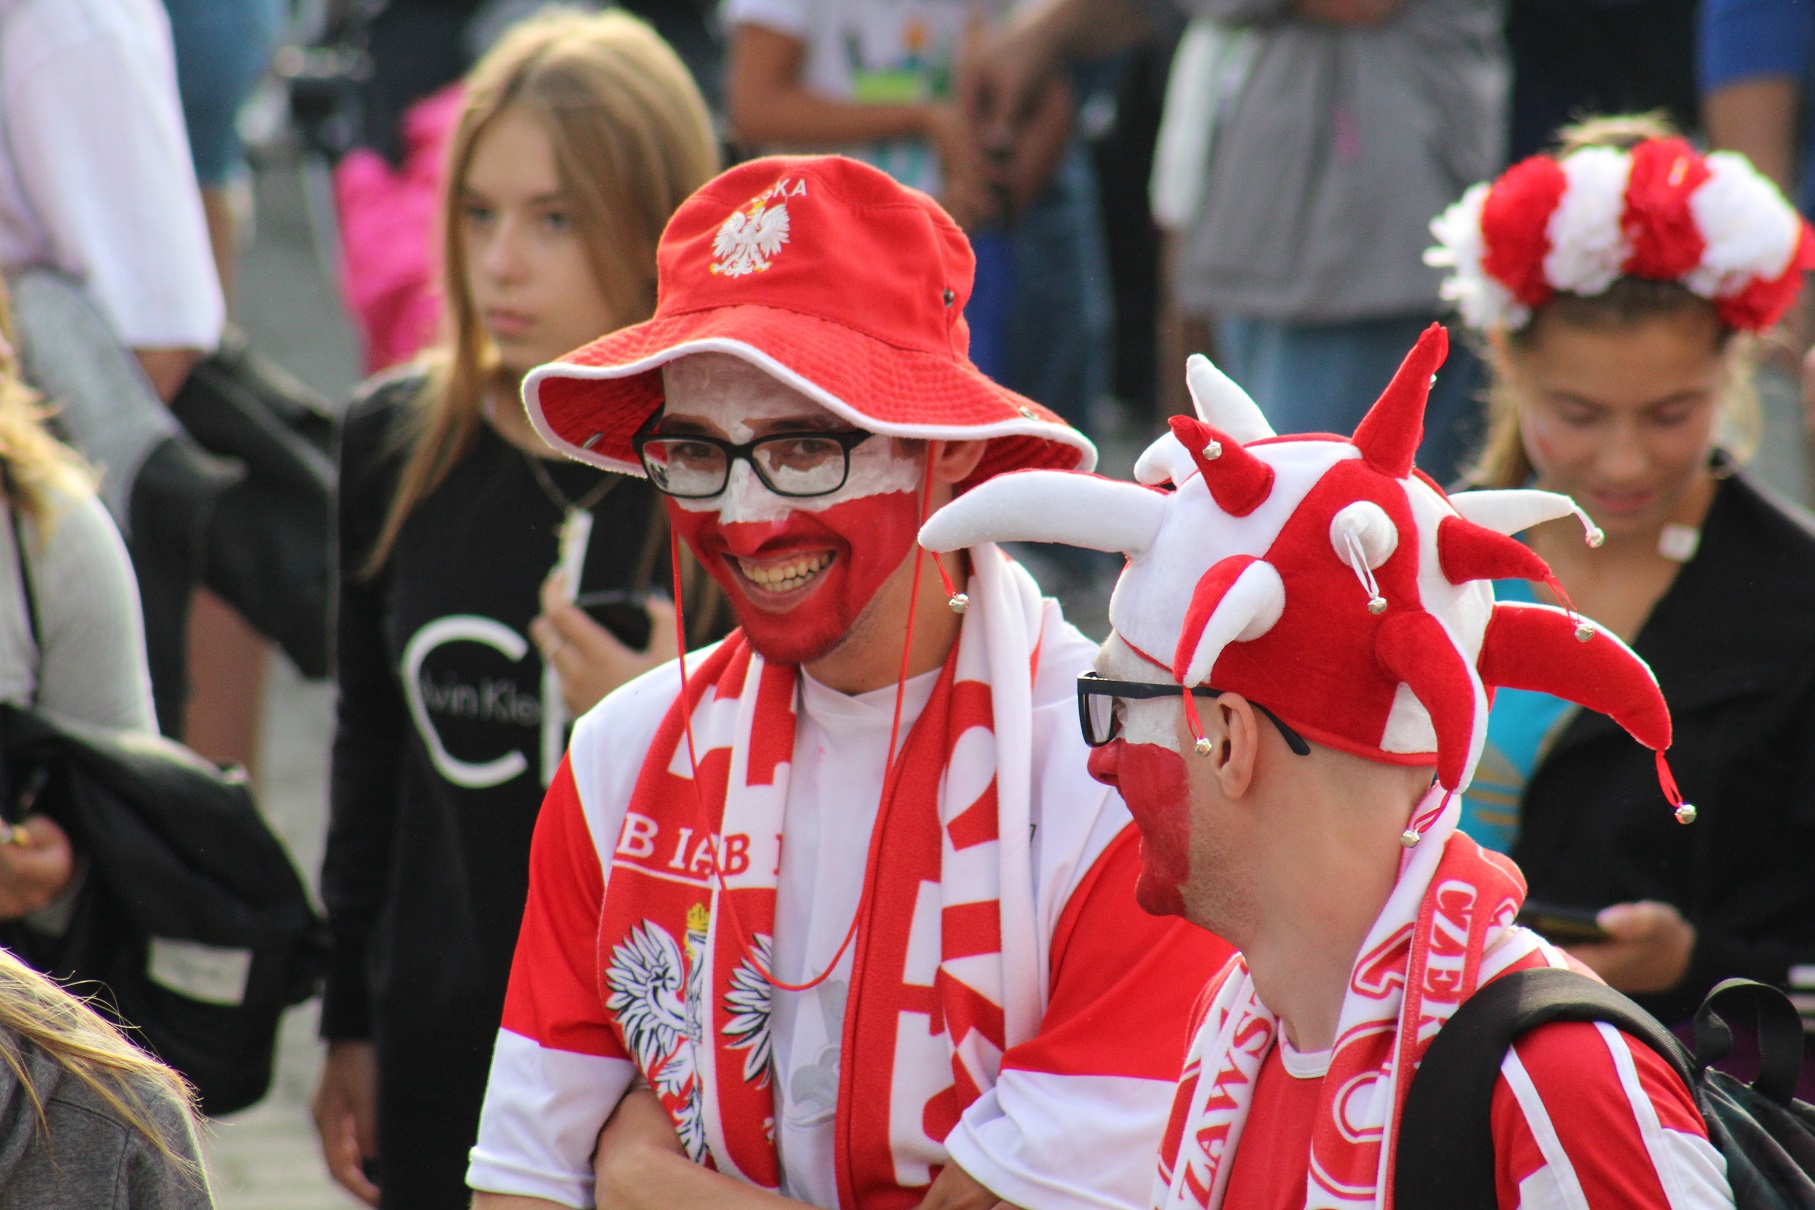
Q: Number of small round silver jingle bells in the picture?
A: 9